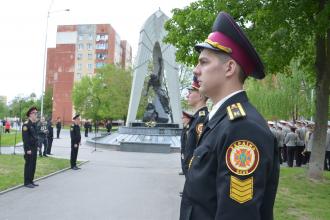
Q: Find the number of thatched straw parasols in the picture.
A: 0